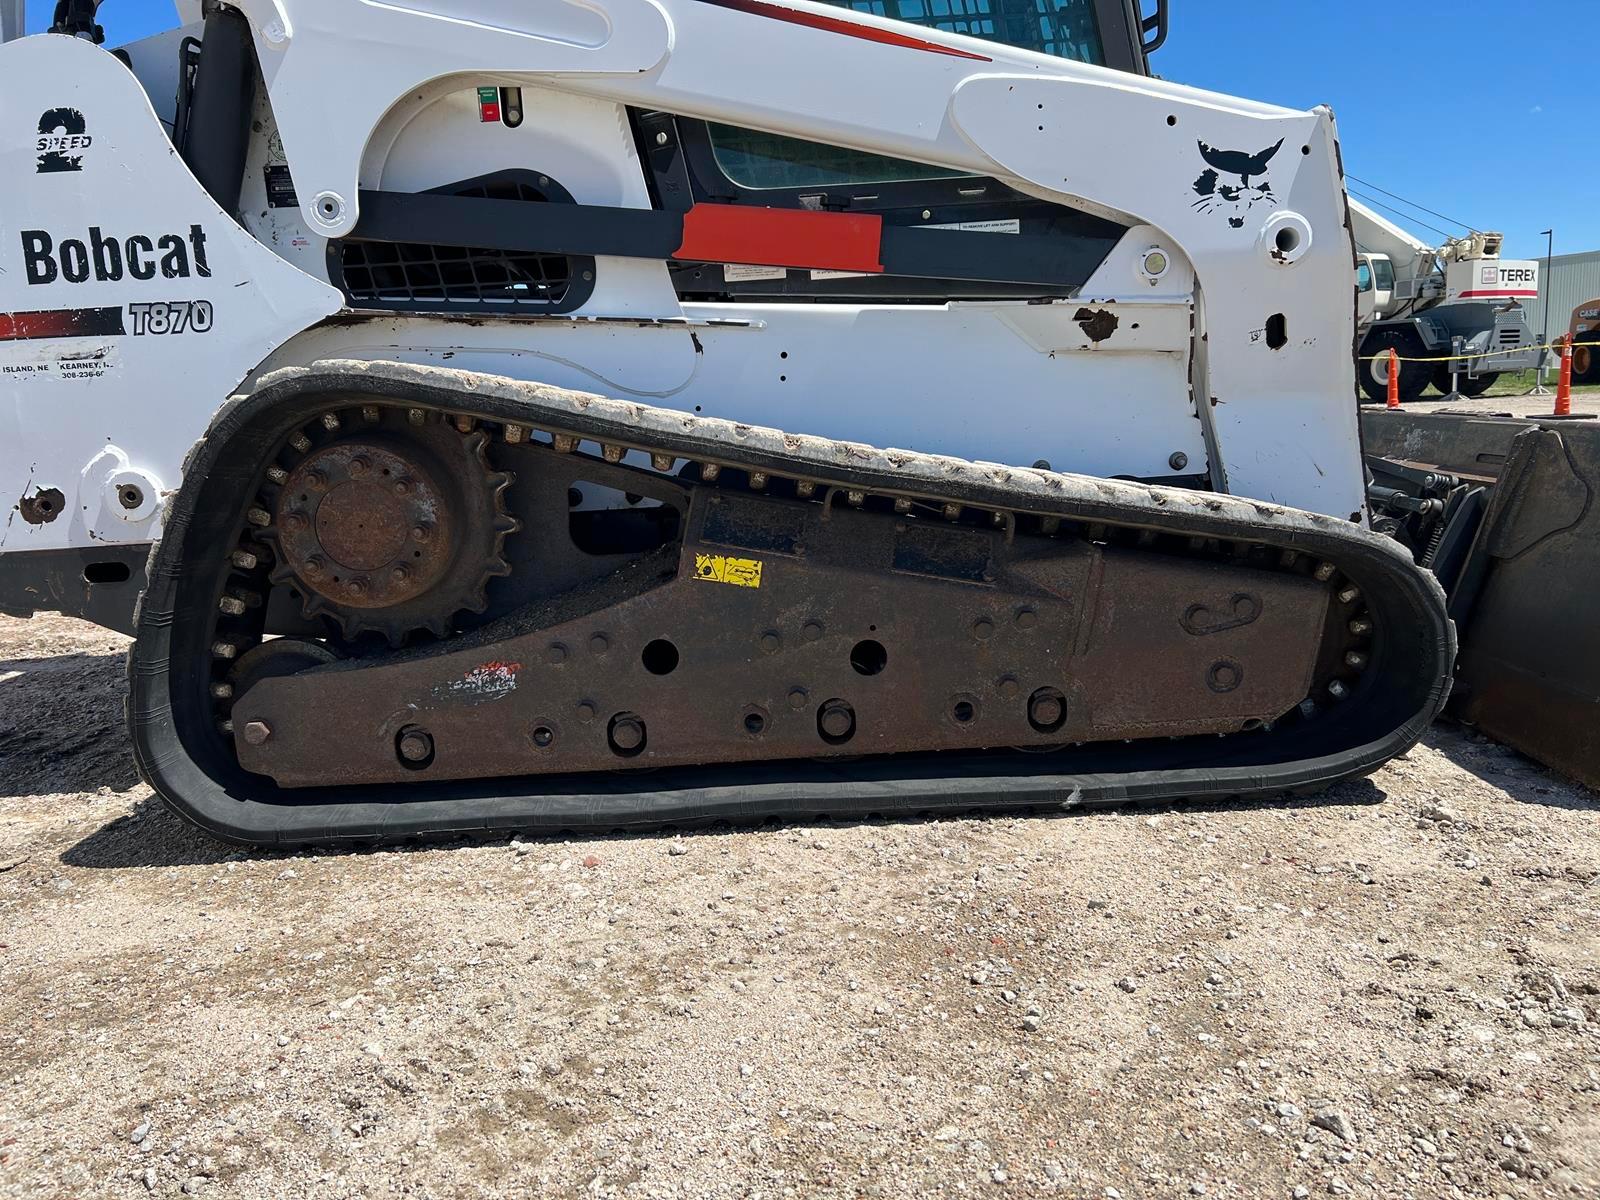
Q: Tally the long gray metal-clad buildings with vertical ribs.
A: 1